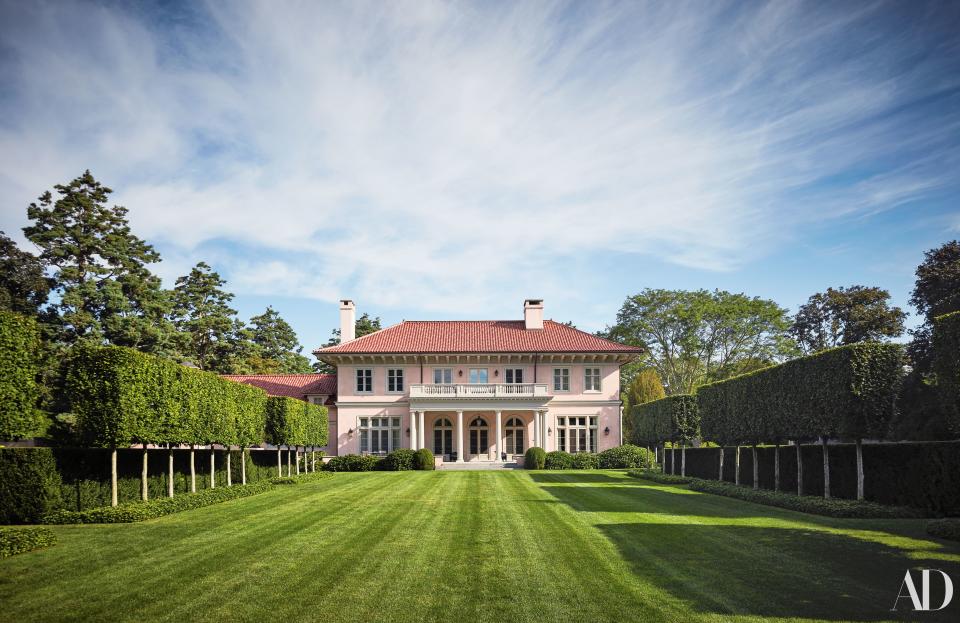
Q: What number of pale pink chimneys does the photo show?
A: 2